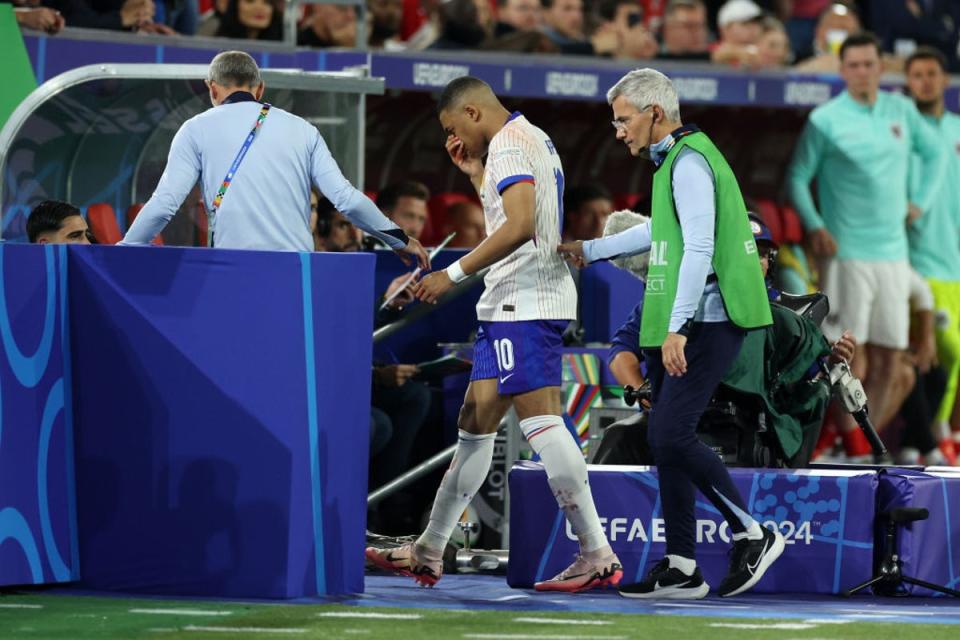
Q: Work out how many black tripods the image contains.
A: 1